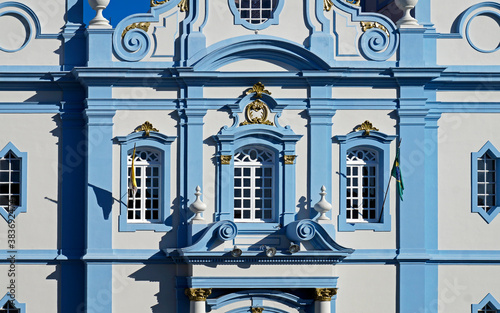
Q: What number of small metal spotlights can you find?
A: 3